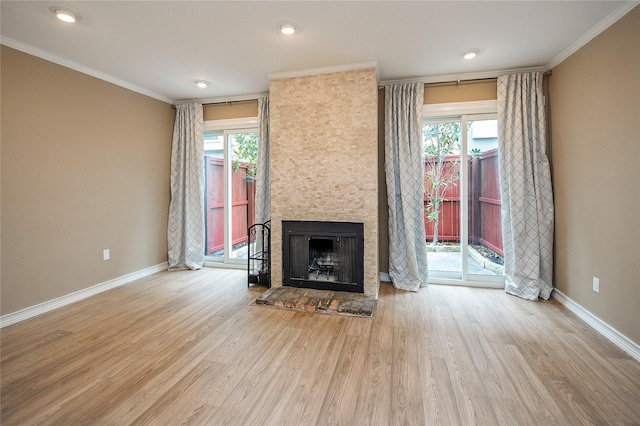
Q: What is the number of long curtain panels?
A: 4